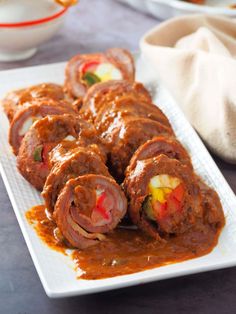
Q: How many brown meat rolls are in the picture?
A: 11